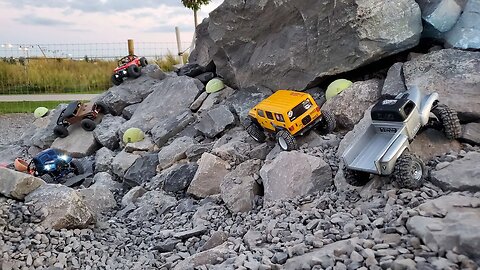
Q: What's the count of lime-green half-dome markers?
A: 4